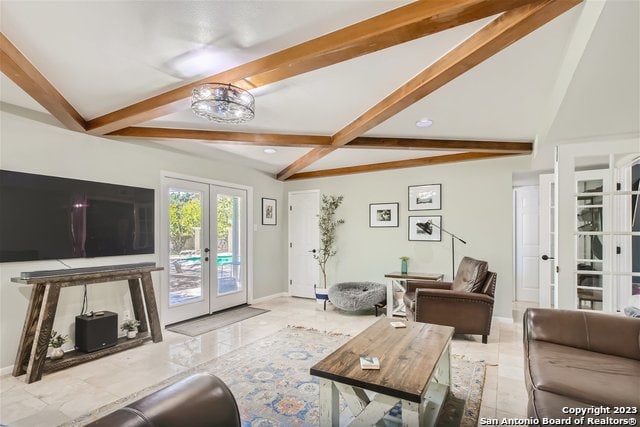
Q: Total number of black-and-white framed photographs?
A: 4